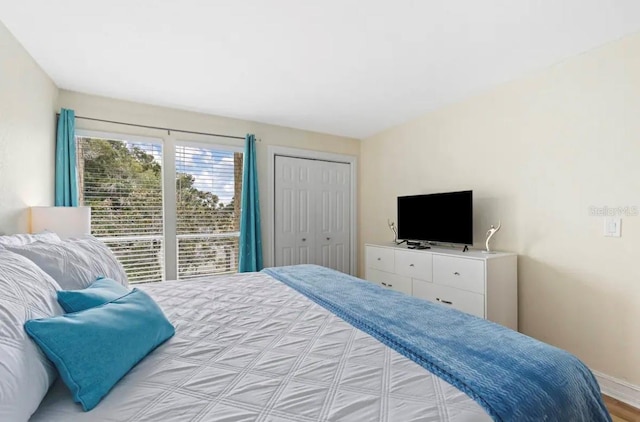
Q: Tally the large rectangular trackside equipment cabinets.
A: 0